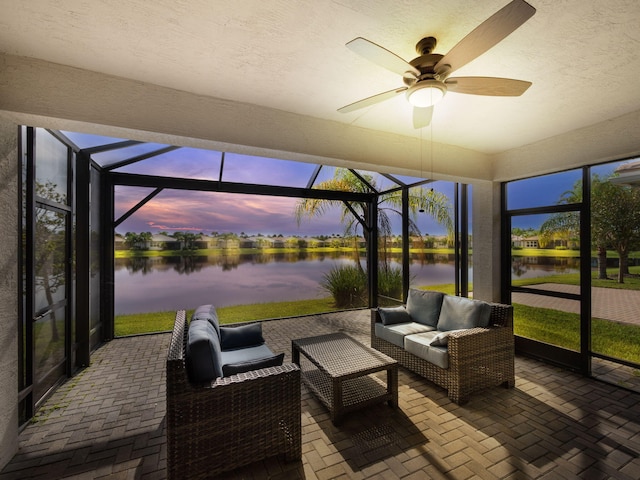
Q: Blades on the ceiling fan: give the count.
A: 5